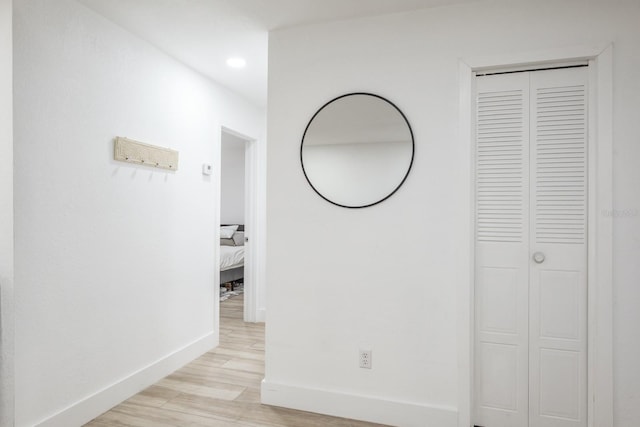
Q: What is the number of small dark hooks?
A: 4